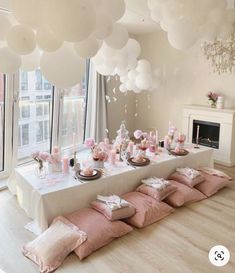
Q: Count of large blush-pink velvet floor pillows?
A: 4